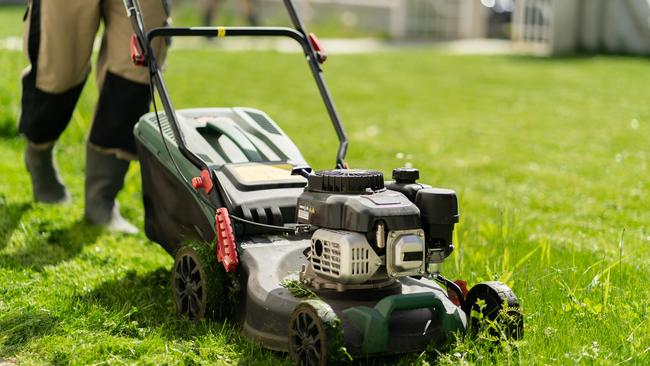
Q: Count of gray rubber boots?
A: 2